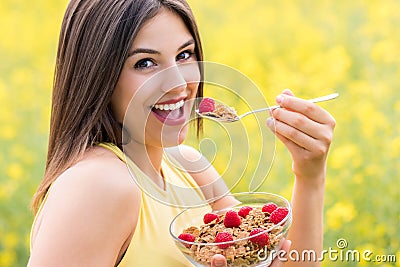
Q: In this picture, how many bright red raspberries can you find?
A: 9